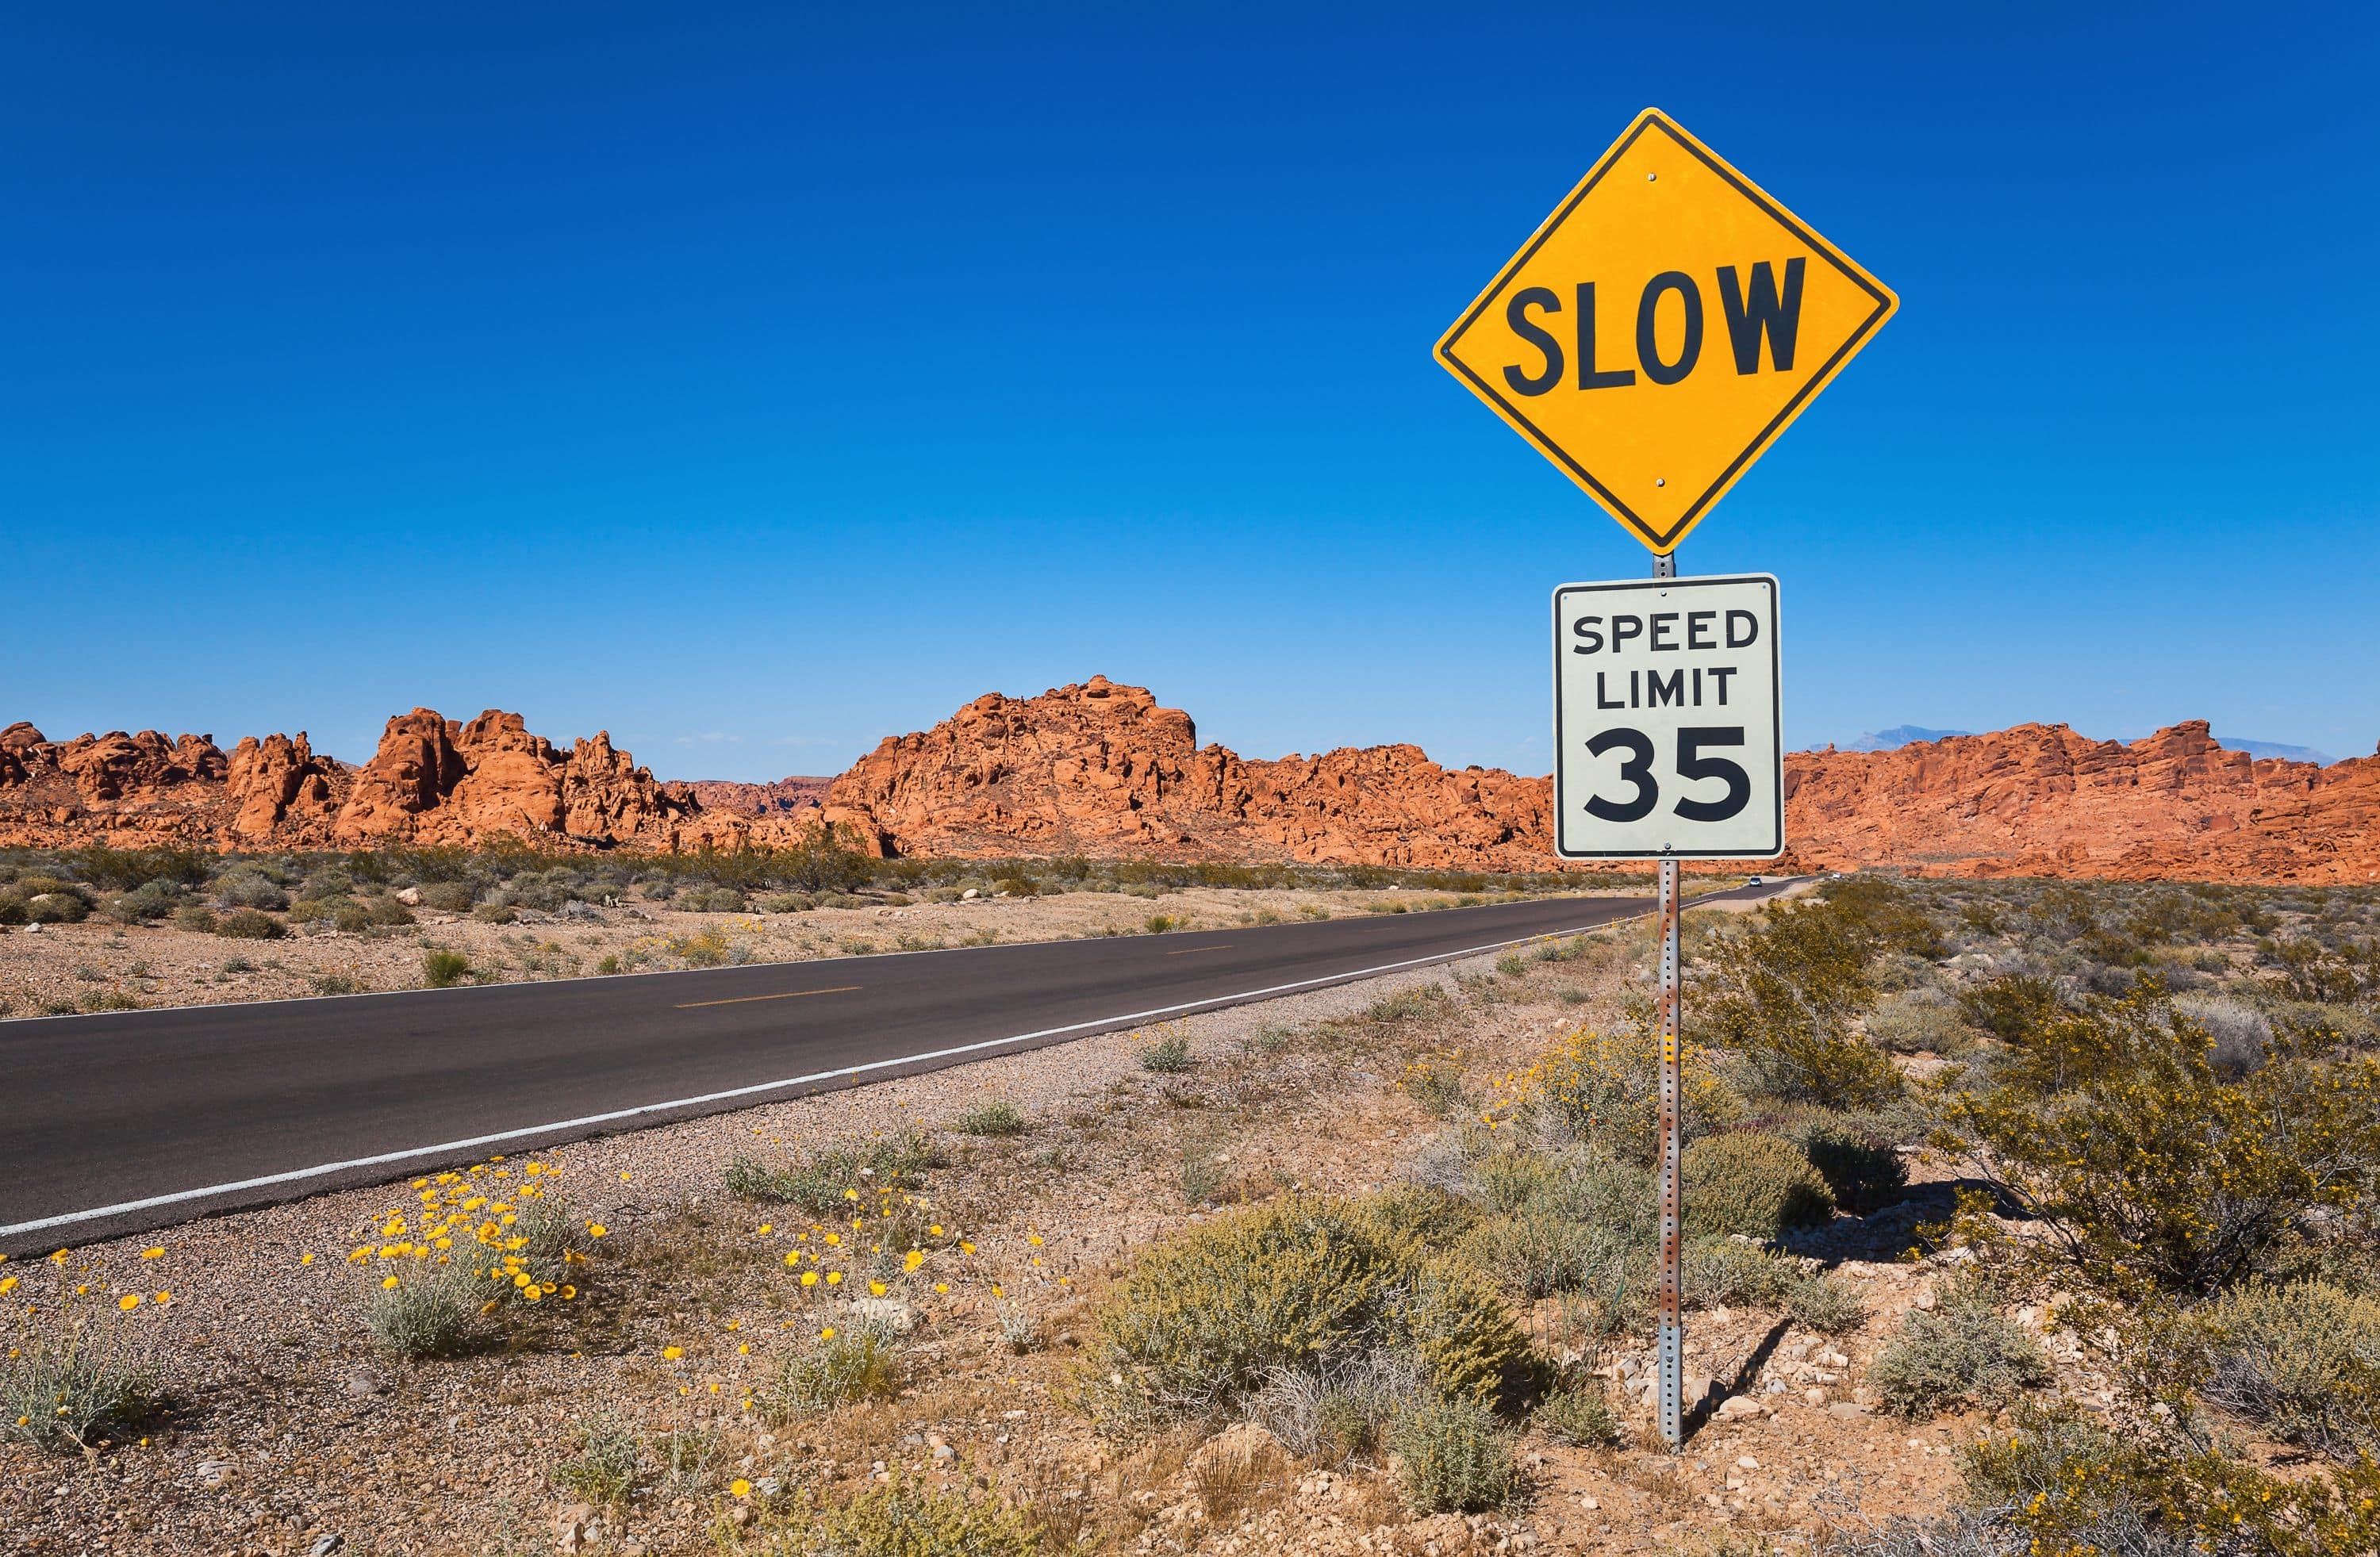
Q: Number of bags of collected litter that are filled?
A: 0